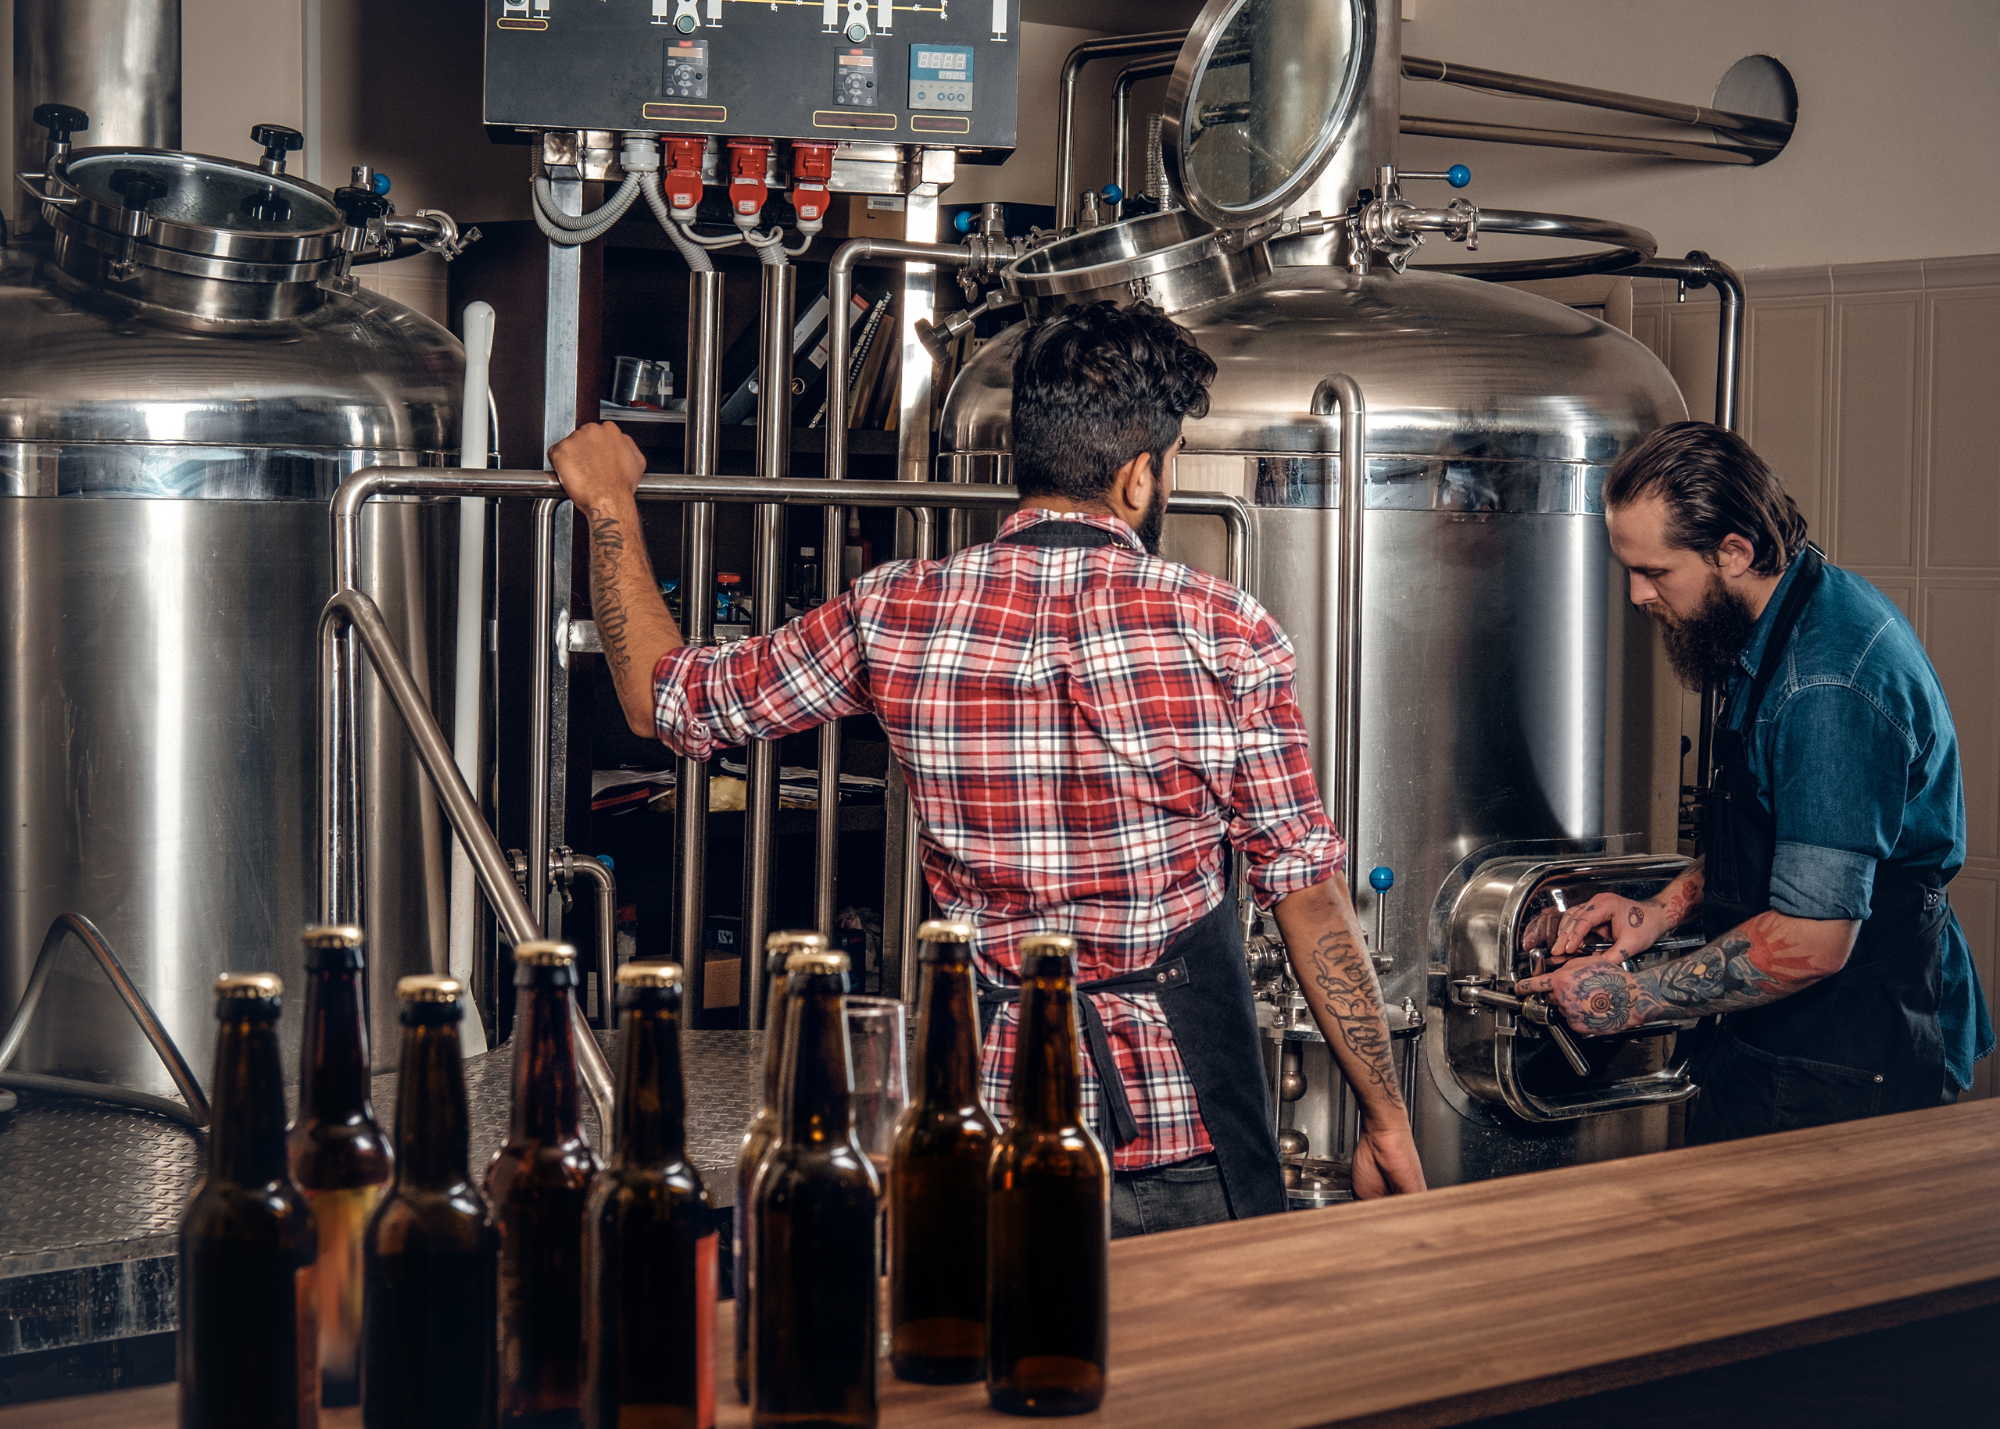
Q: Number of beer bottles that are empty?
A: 0